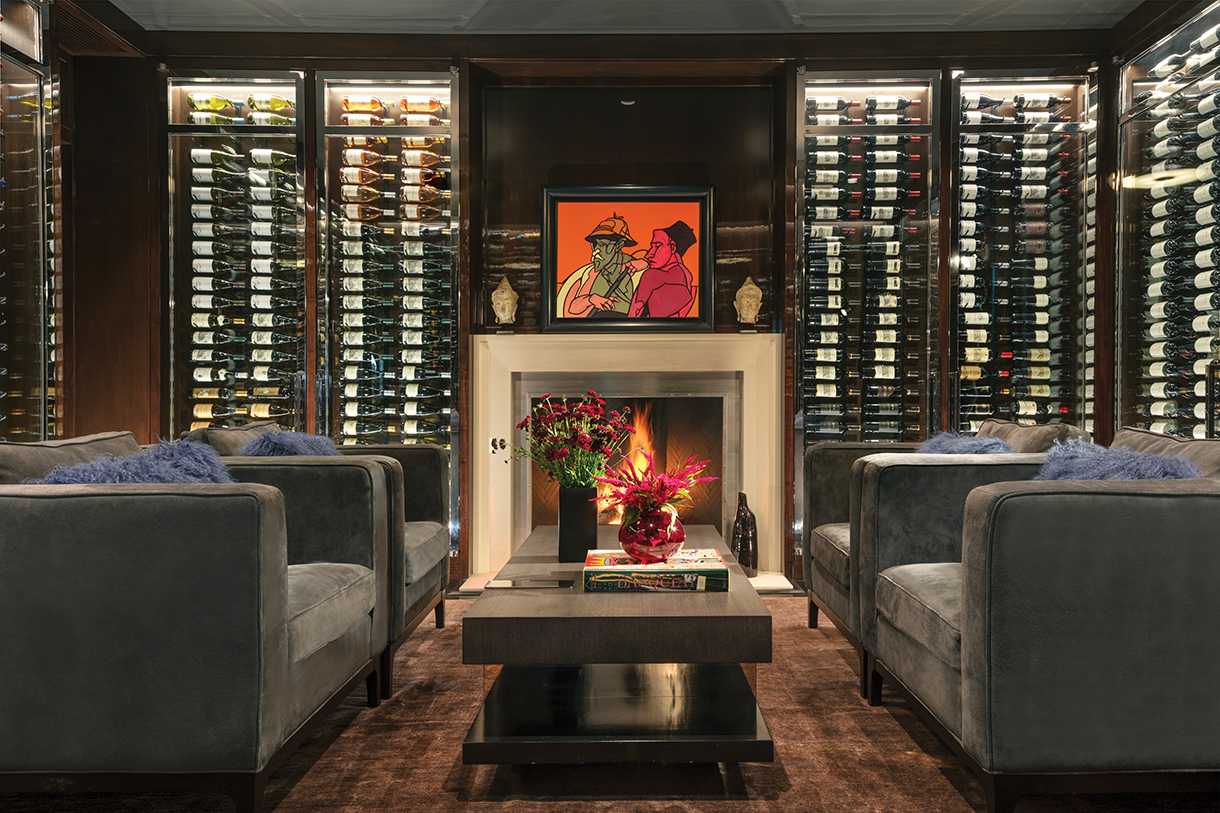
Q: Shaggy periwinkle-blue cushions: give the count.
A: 4